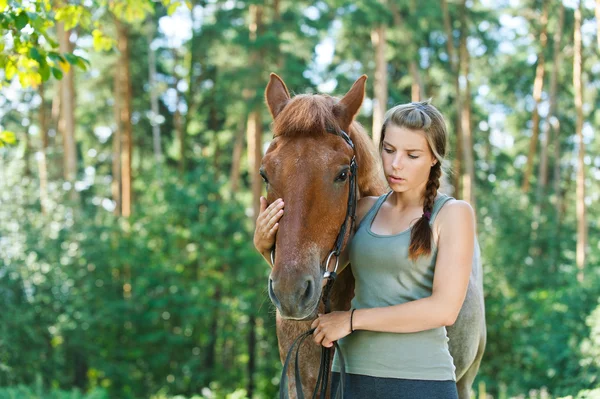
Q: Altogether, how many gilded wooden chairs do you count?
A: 0